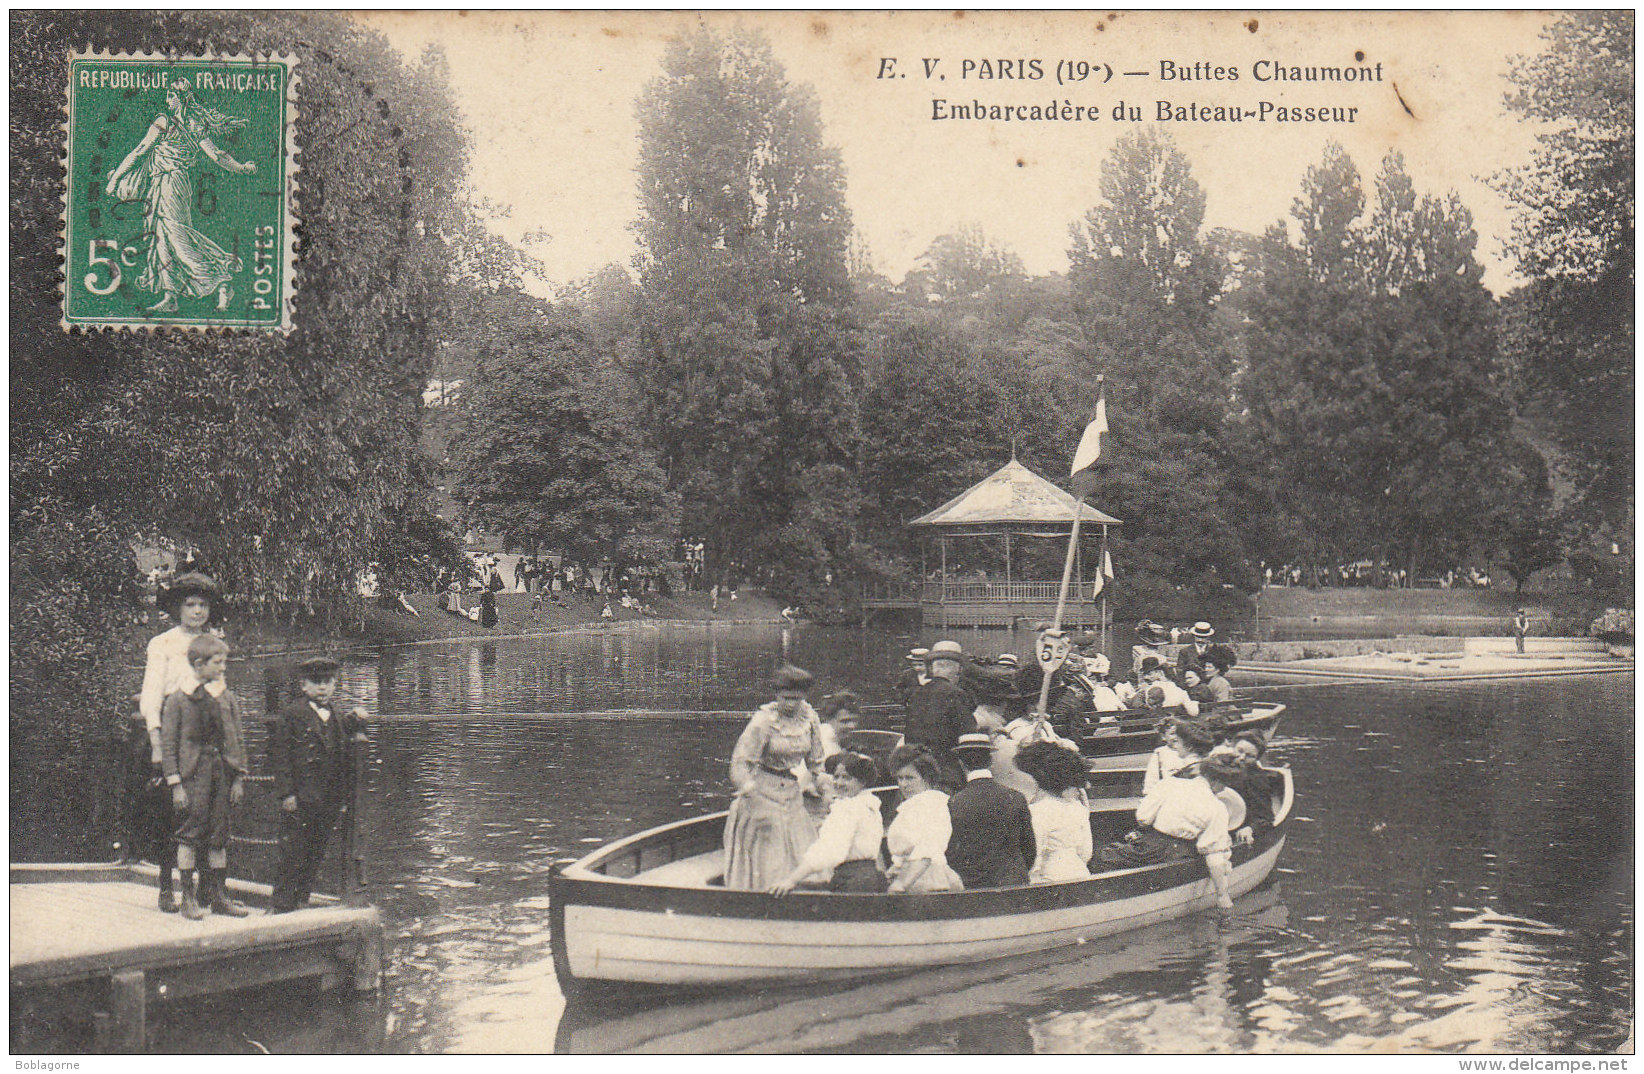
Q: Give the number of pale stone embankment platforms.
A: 1